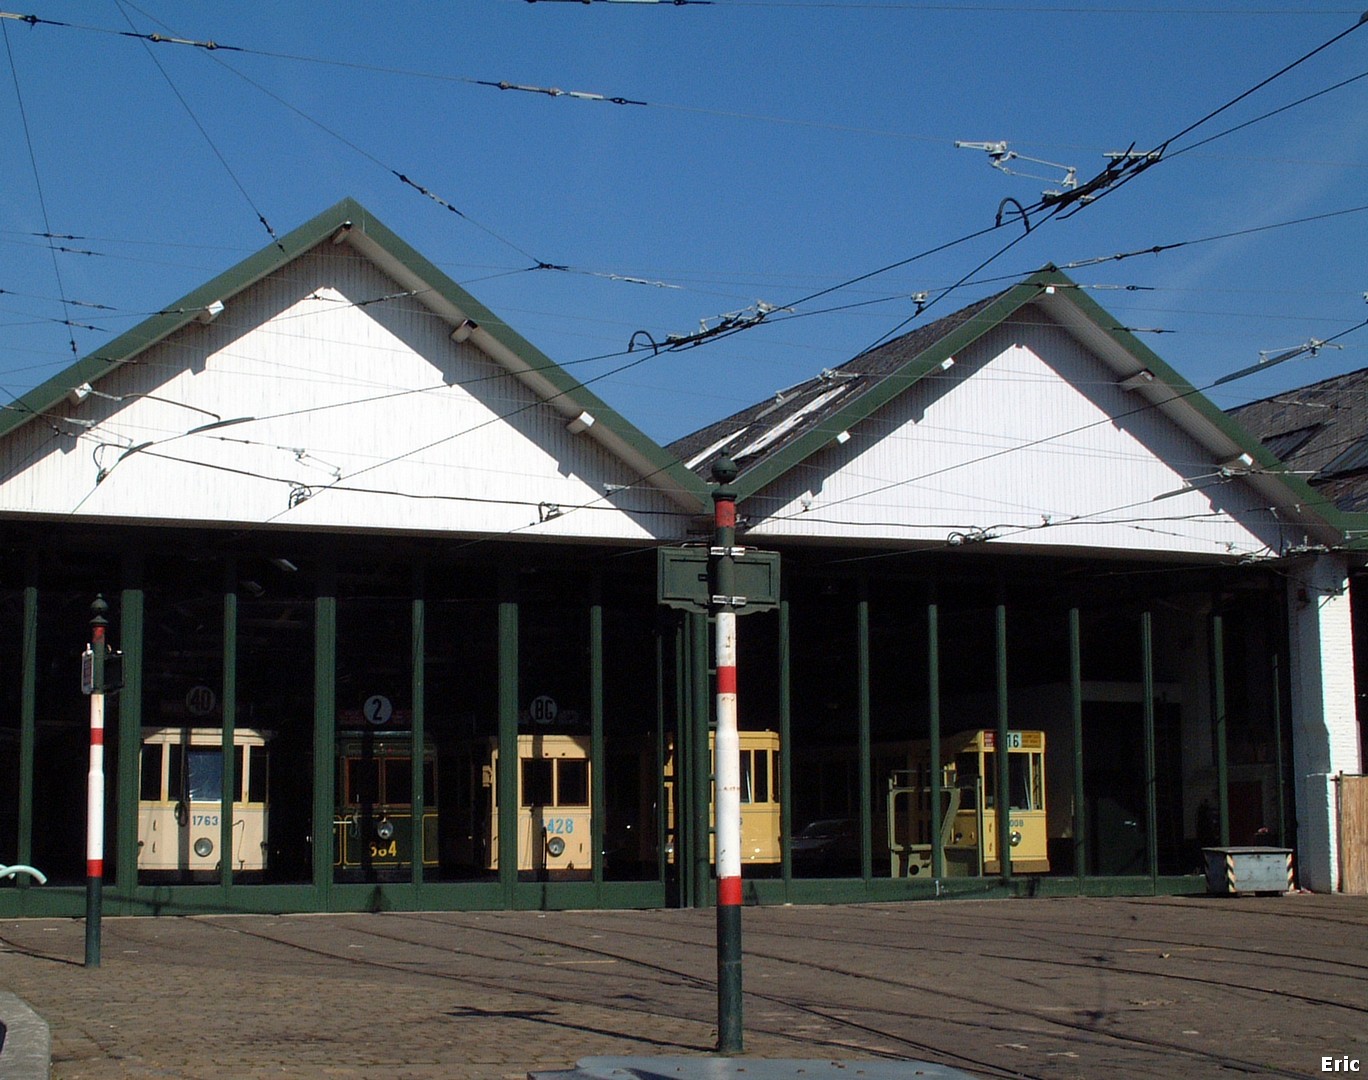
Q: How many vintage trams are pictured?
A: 5